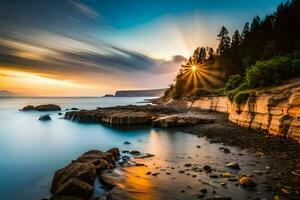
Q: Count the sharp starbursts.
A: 1